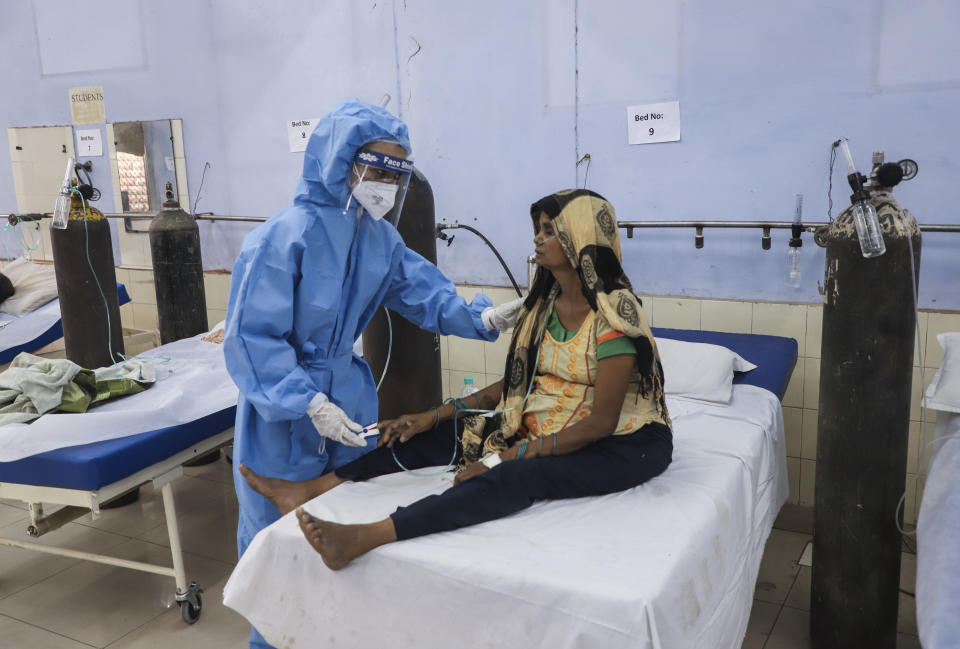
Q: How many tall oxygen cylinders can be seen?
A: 4